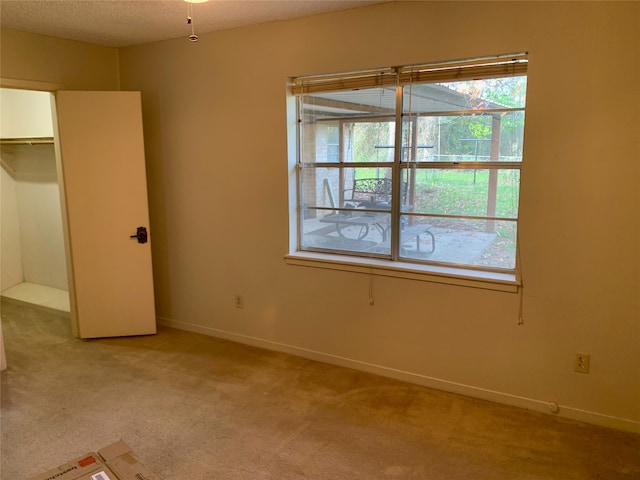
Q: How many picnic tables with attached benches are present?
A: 1